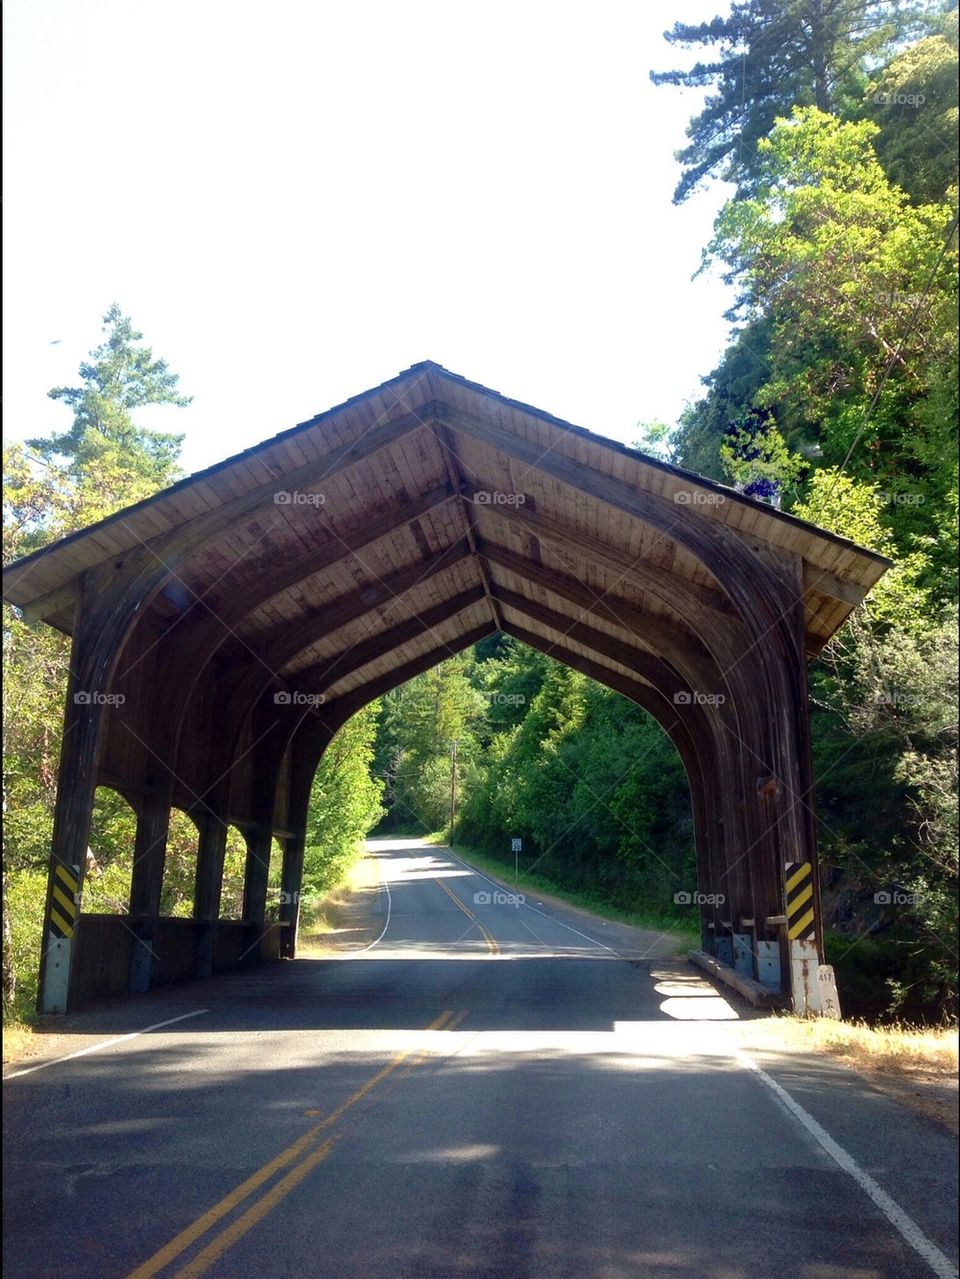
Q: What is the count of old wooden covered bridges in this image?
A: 1